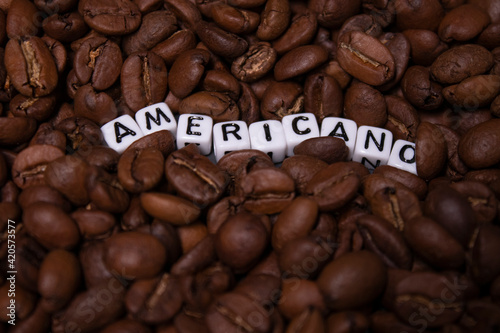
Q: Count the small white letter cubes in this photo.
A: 9